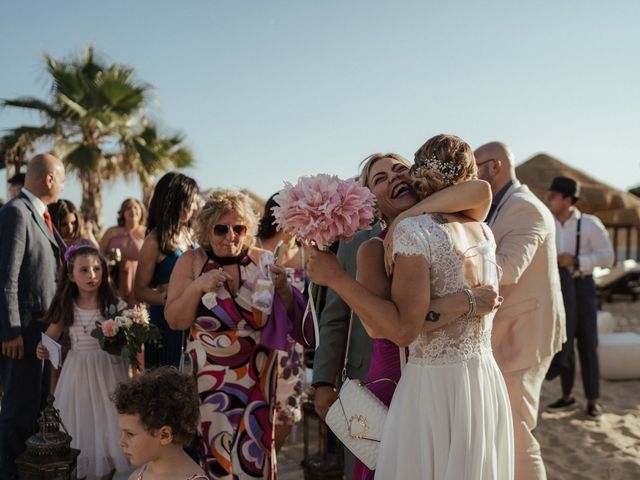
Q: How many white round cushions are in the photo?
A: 2